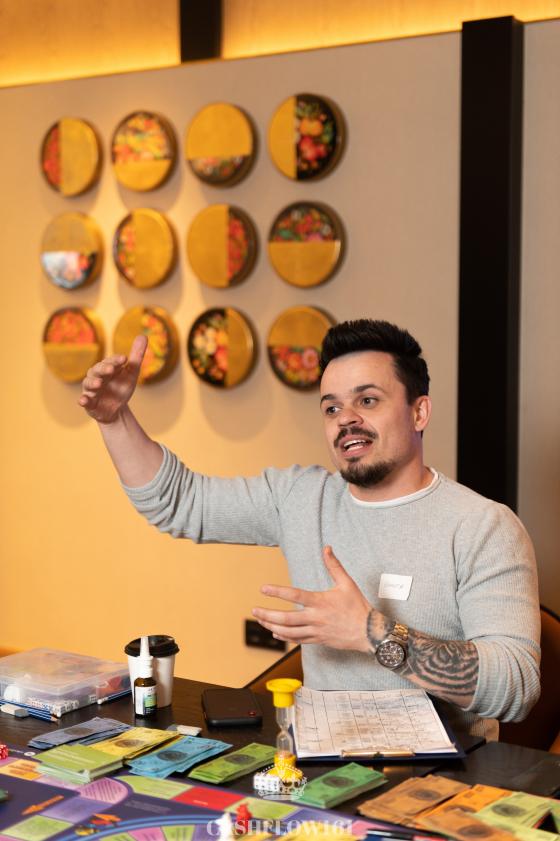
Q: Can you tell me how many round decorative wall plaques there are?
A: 12